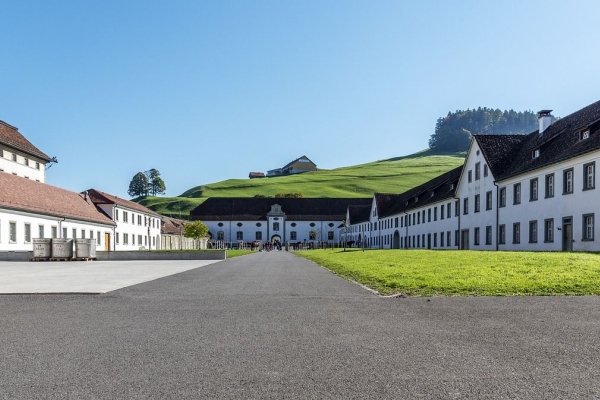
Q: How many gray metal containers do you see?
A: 3